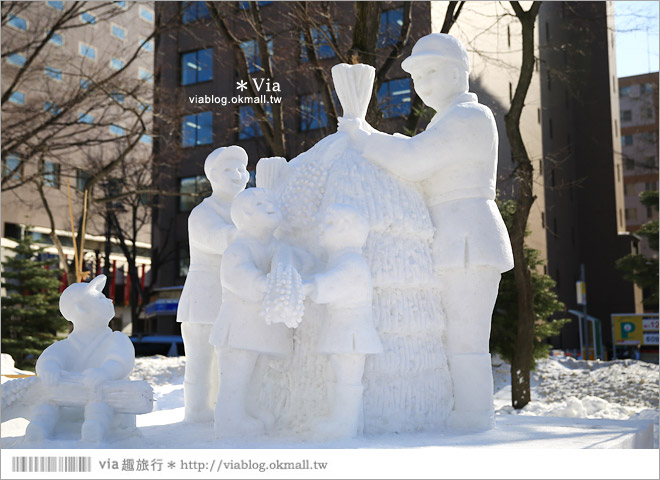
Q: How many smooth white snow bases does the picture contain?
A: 1